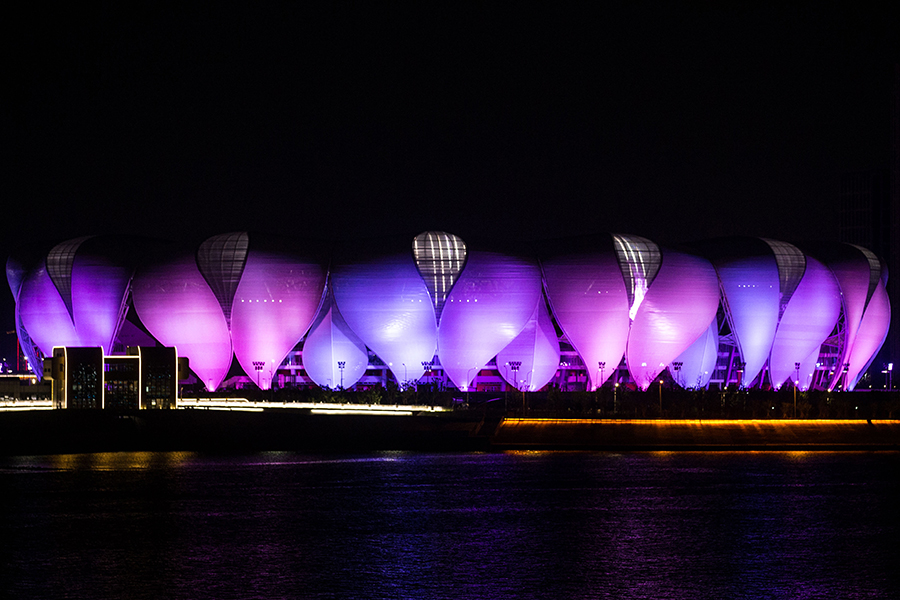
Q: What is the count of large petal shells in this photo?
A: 12